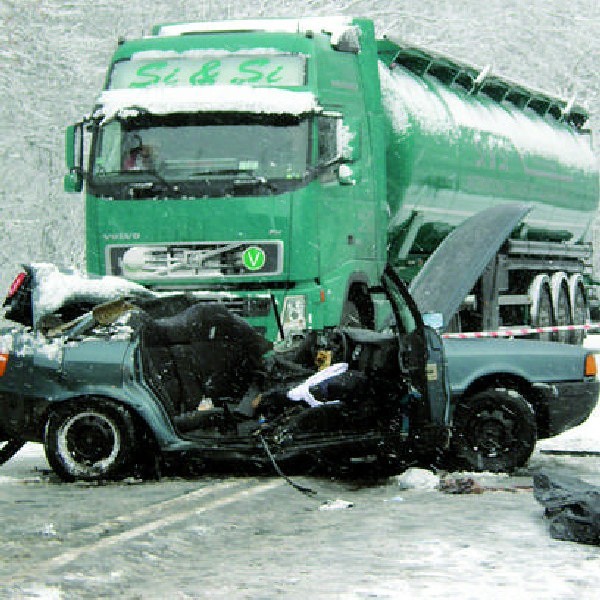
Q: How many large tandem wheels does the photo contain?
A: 3